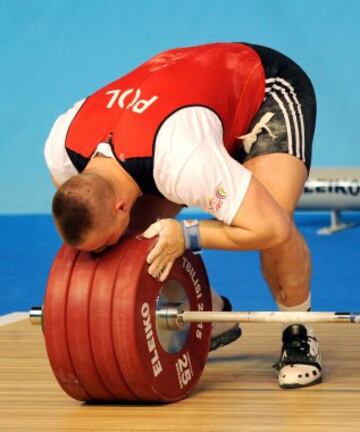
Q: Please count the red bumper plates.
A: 4